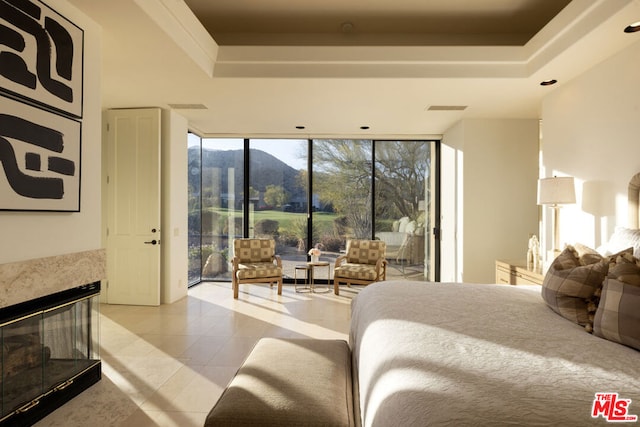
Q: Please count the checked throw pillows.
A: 2